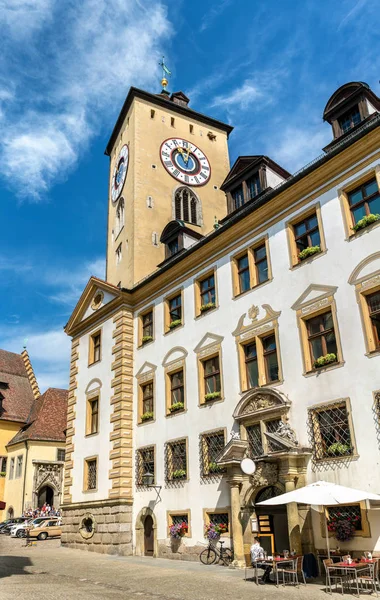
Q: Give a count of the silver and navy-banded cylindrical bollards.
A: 0